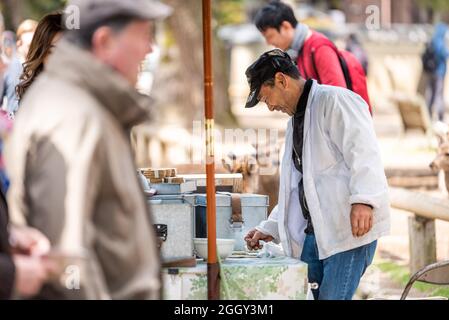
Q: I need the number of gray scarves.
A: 1